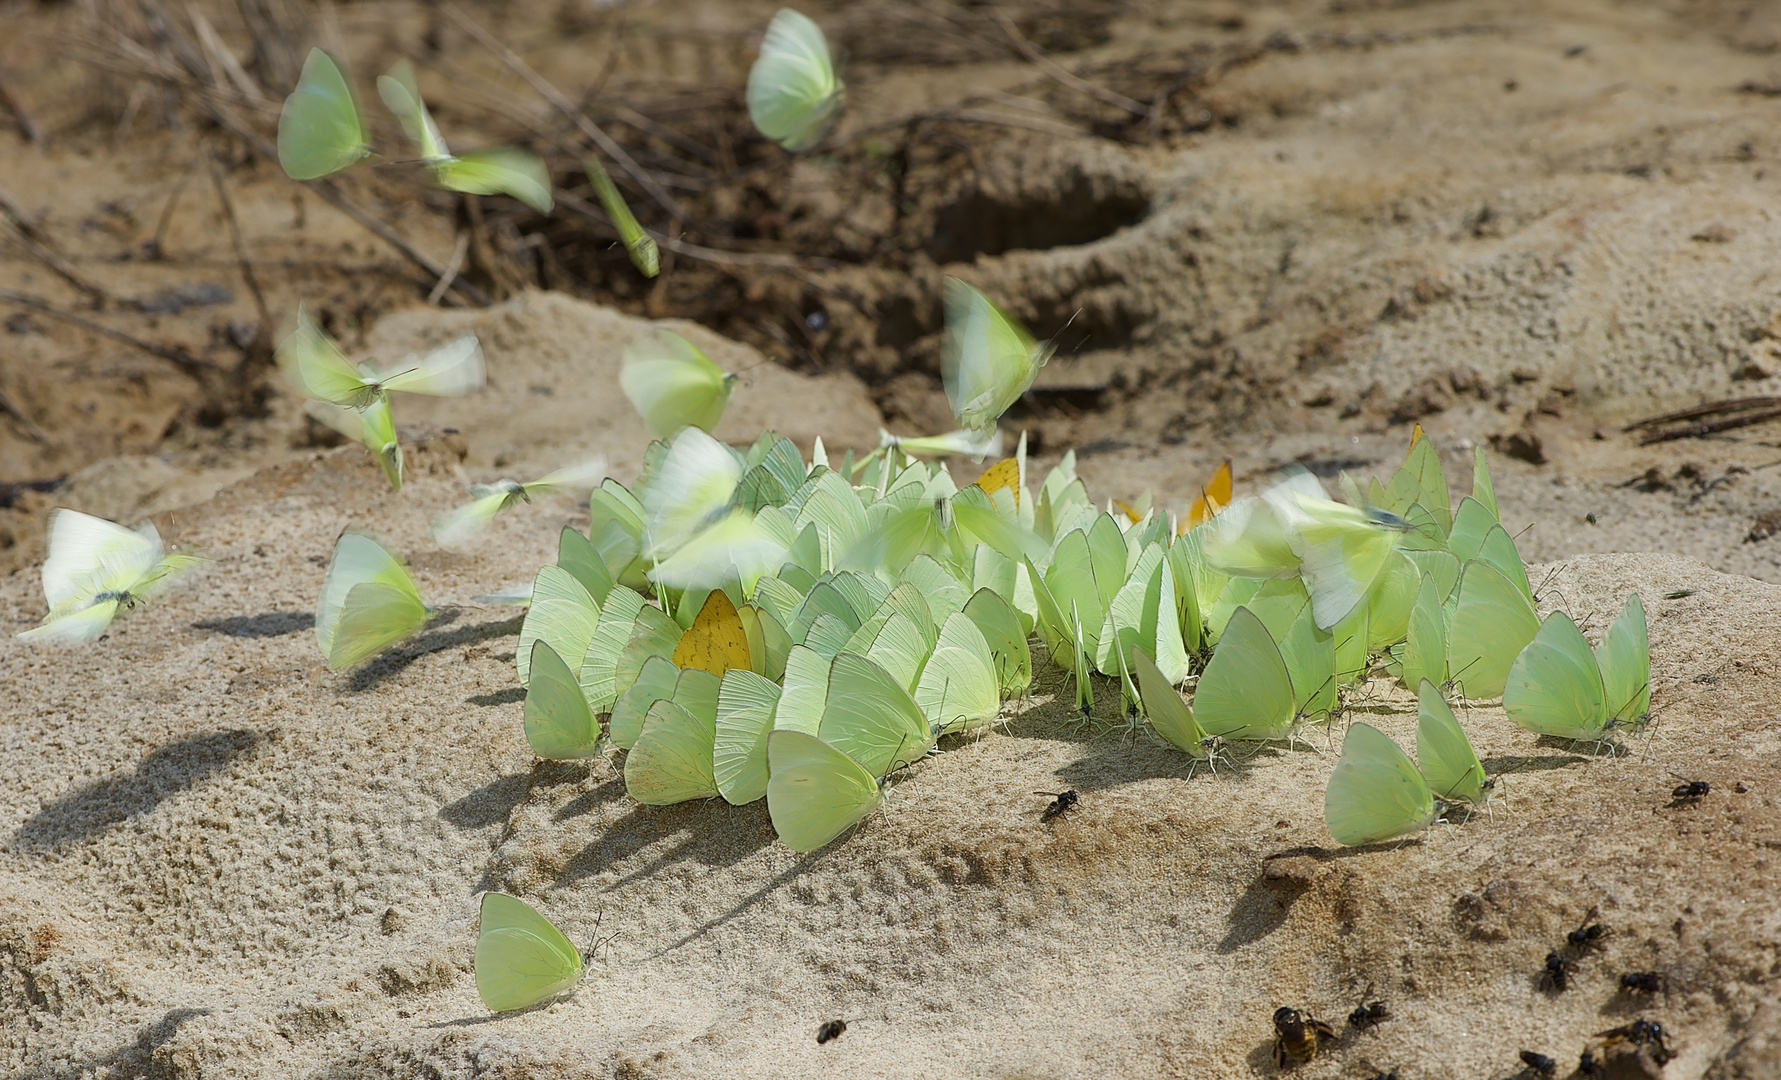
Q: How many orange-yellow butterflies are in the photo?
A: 5